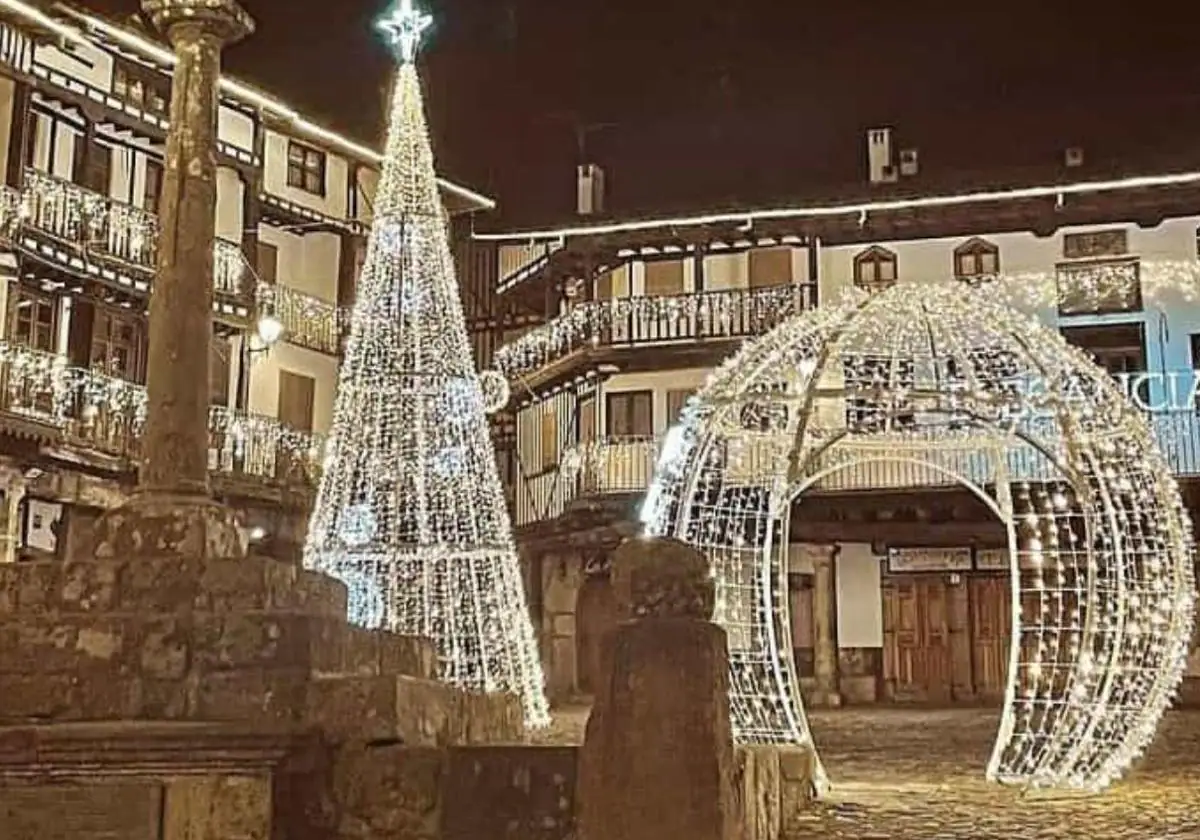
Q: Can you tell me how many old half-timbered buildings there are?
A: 2